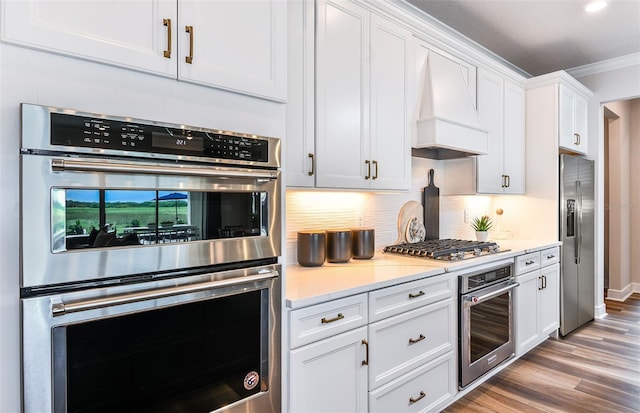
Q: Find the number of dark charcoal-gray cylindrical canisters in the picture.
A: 3